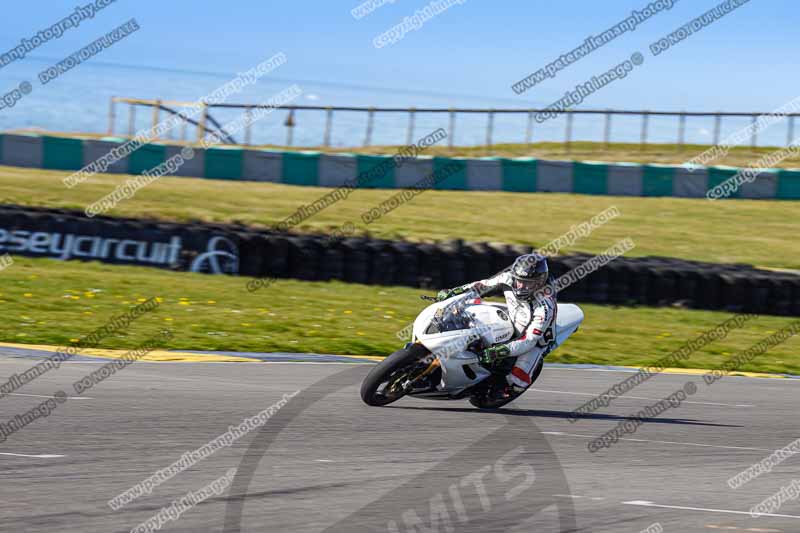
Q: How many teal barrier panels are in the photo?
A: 11